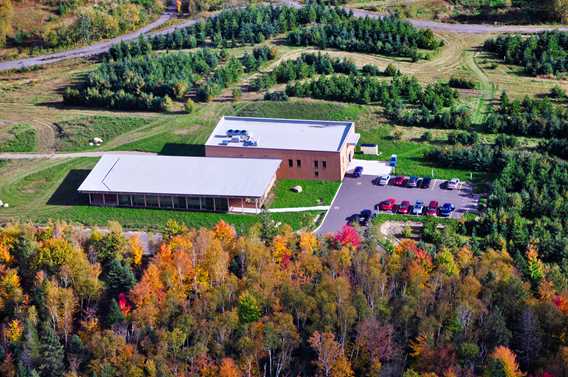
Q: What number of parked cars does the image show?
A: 13